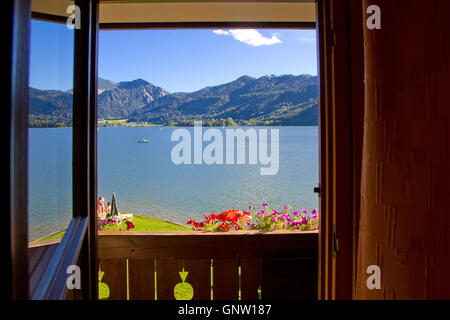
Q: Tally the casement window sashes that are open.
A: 1